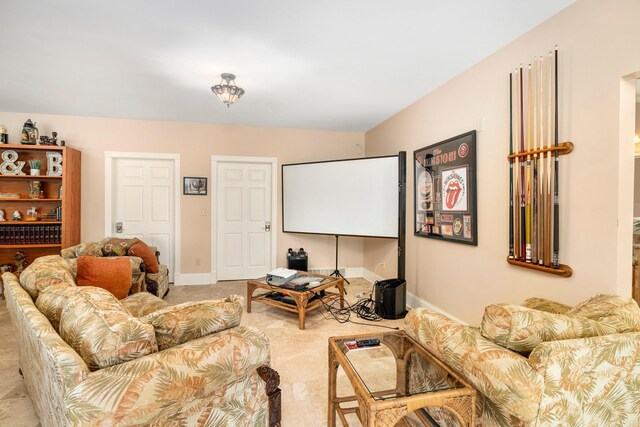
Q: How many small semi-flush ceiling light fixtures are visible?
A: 1